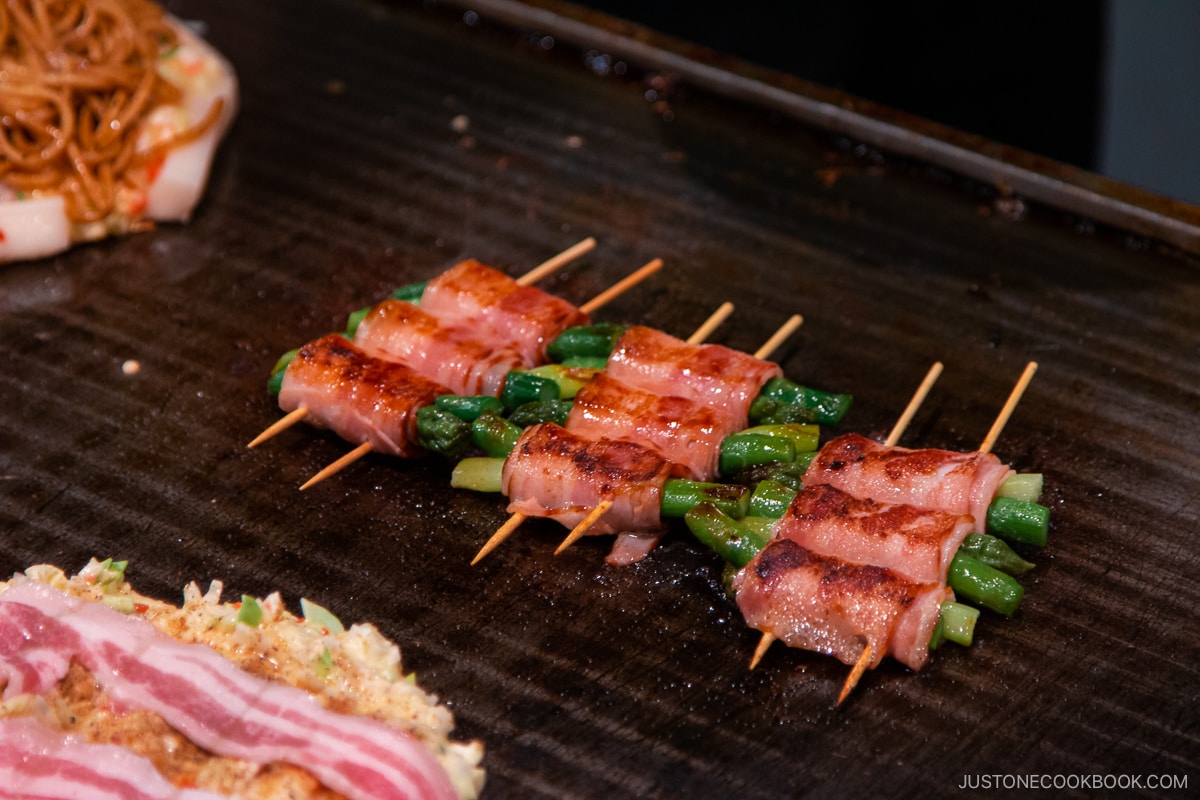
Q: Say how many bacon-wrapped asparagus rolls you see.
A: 9